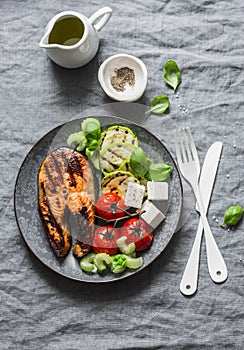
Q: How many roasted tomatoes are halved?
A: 0